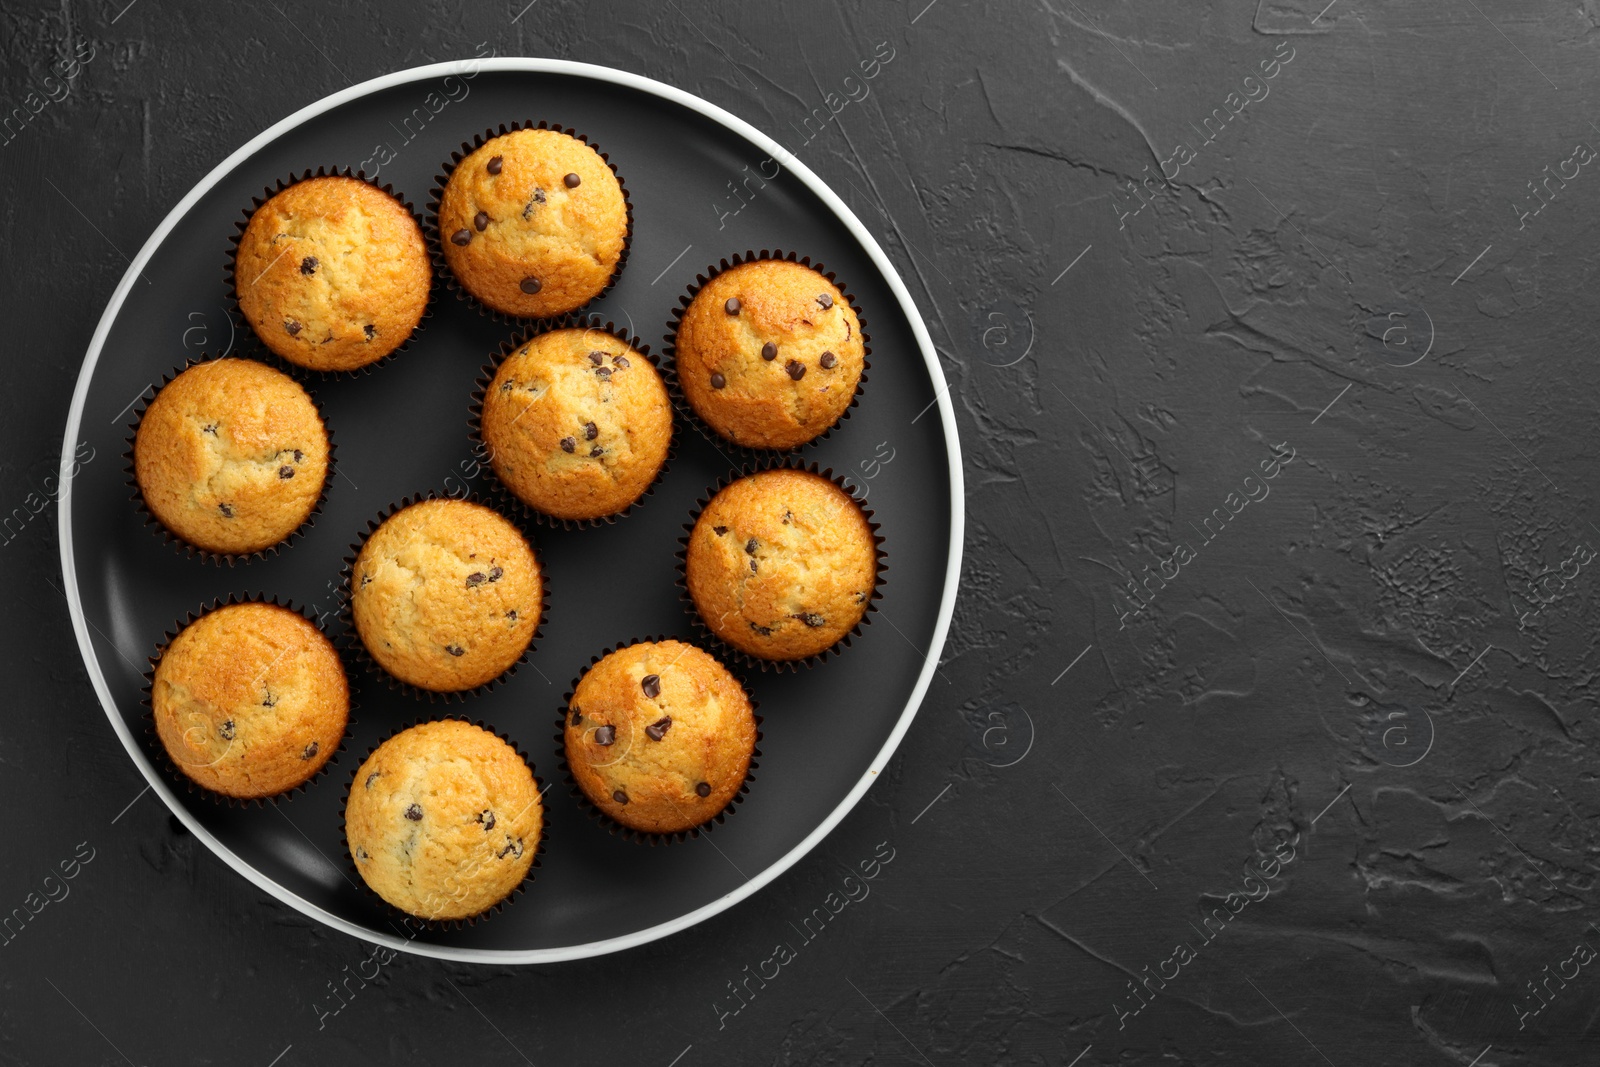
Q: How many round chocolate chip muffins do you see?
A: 10